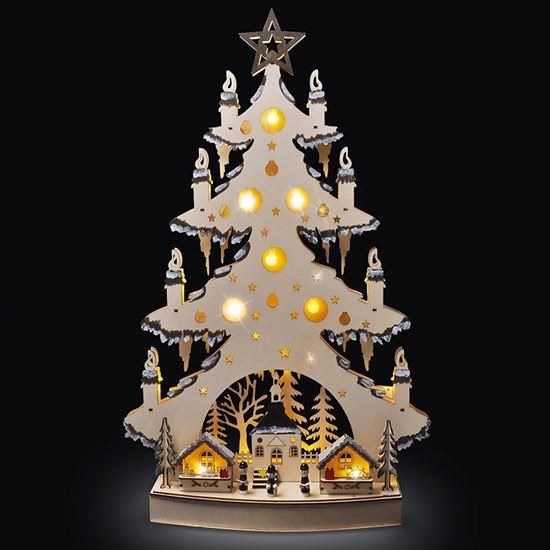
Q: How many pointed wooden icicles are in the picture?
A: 10